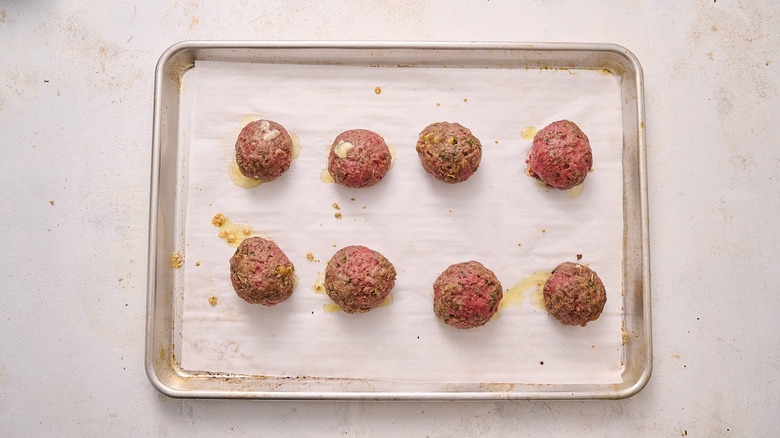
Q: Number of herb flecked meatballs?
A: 8